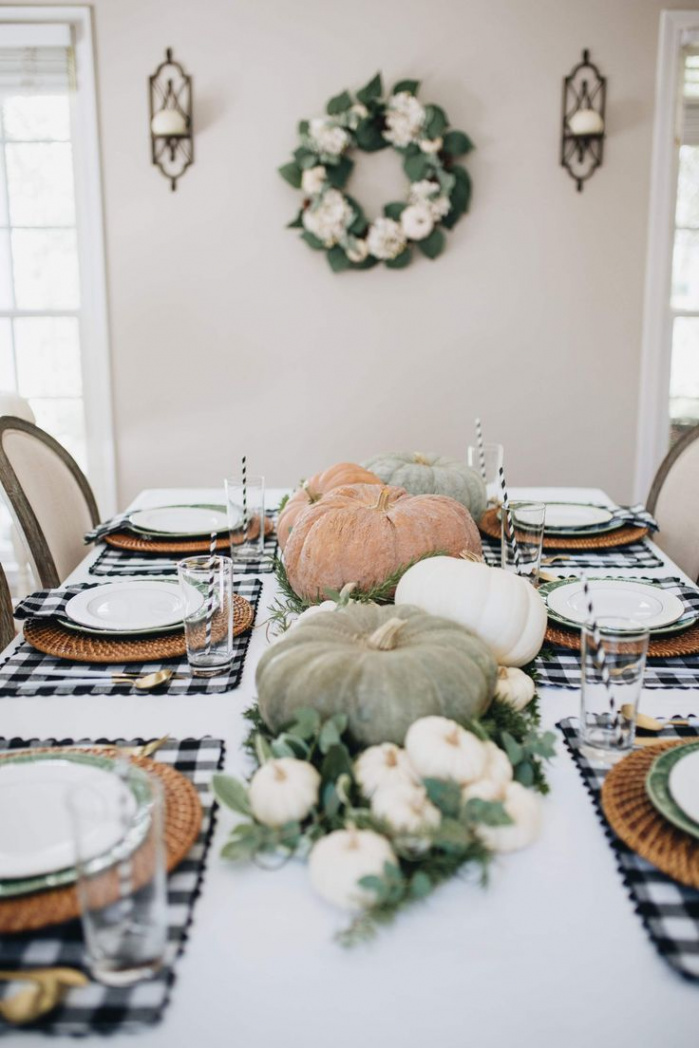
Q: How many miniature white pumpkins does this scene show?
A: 8